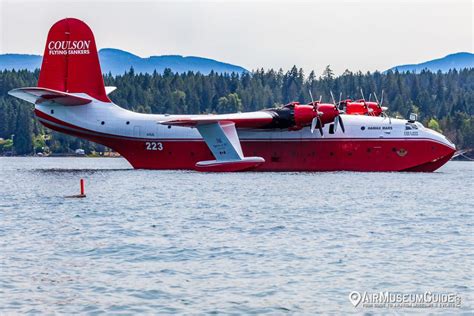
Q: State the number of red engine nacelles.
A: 4